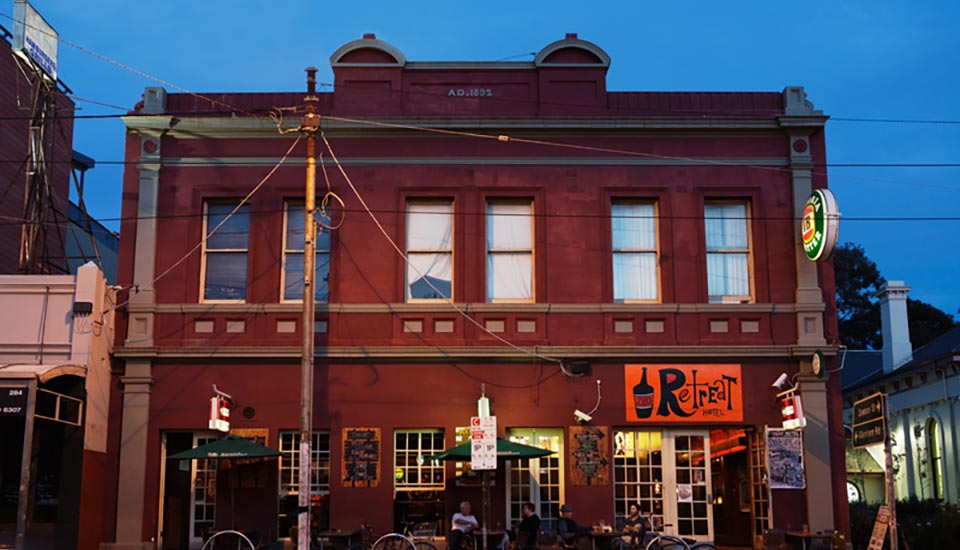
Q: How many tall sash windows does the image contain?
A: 6